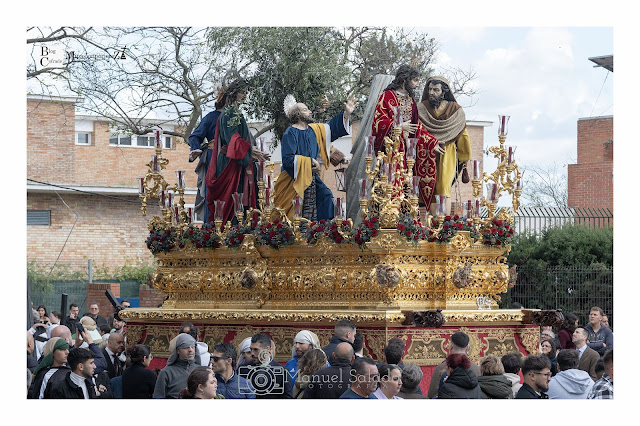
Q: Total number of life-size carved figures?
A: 5